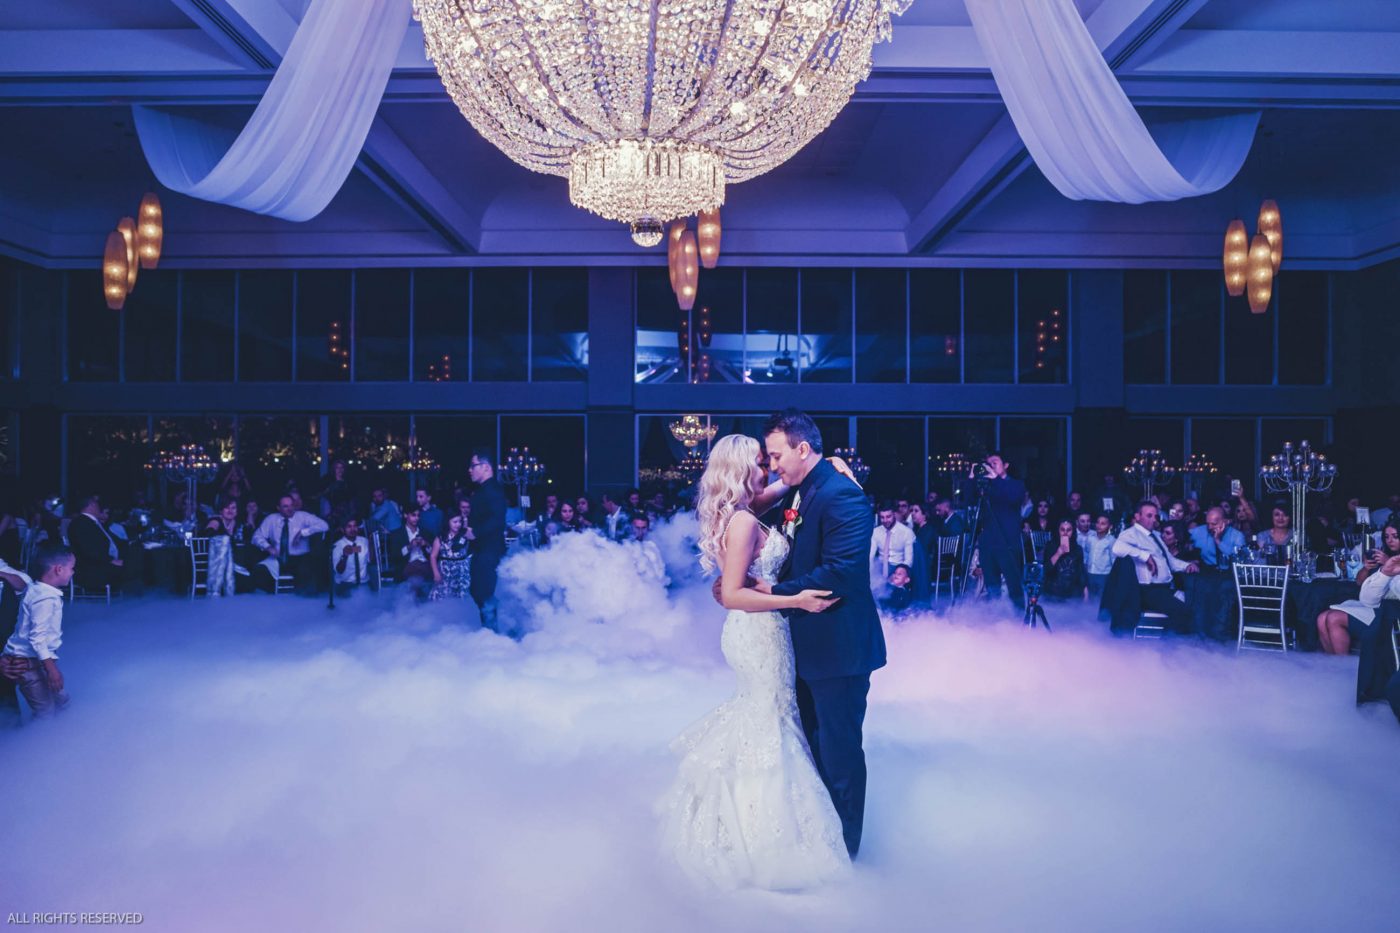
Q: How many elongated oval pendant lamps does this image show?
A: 9